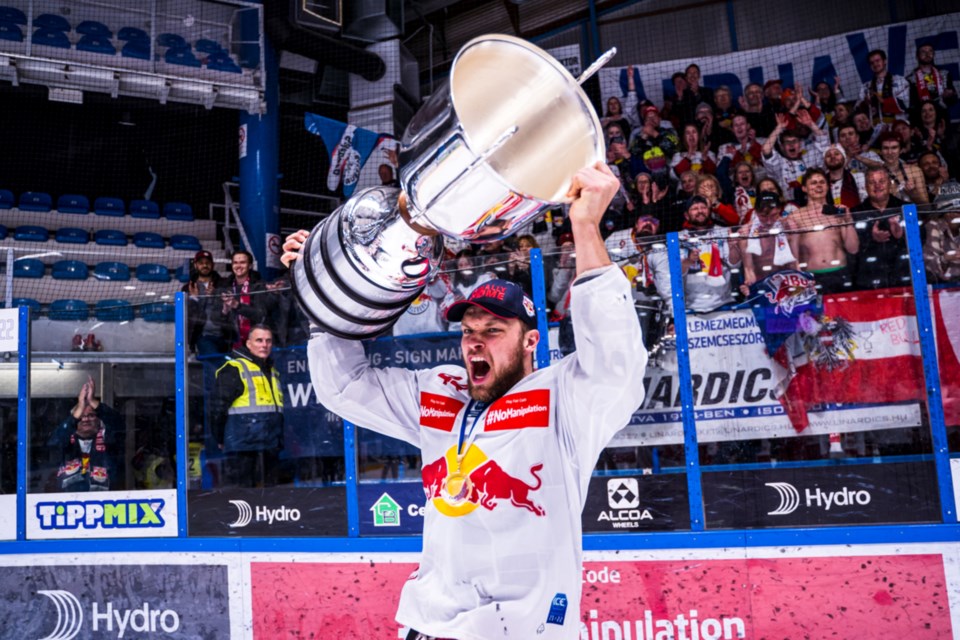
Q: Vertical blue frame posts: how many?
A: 6